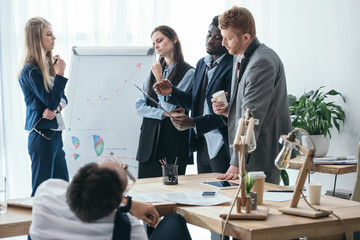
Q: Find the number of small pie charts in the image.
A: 2